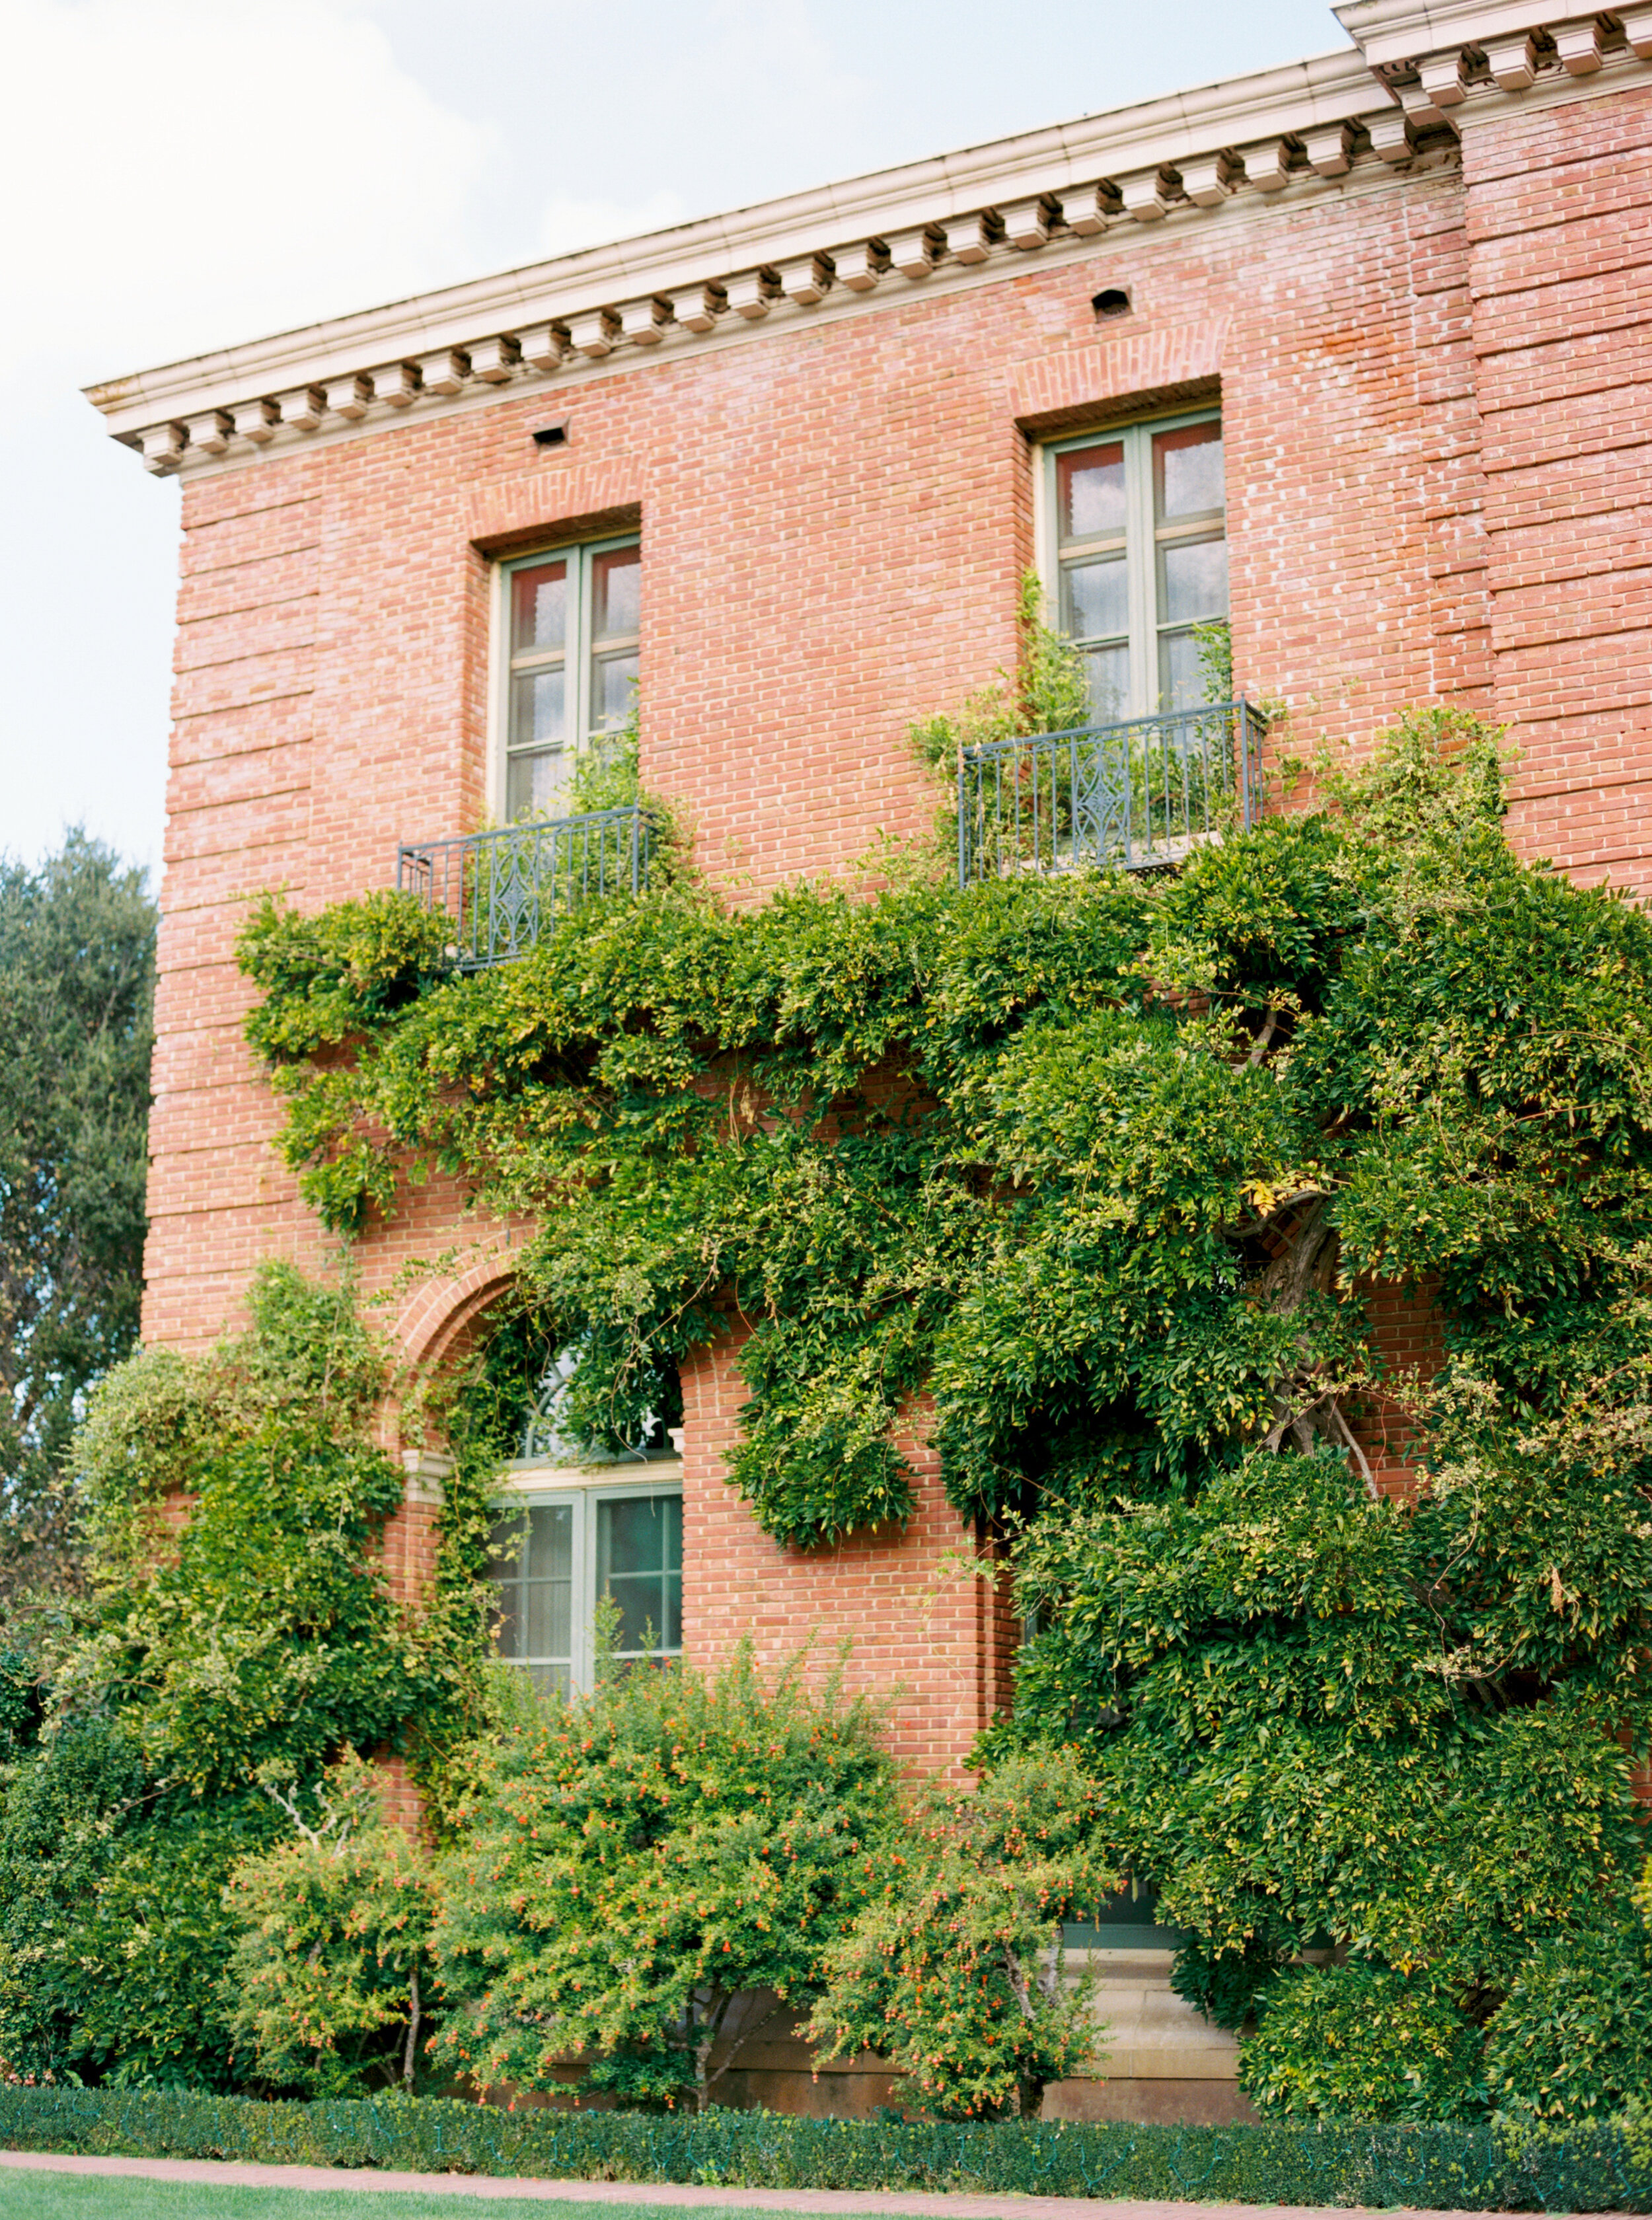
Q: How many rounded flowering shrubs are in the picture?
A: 3